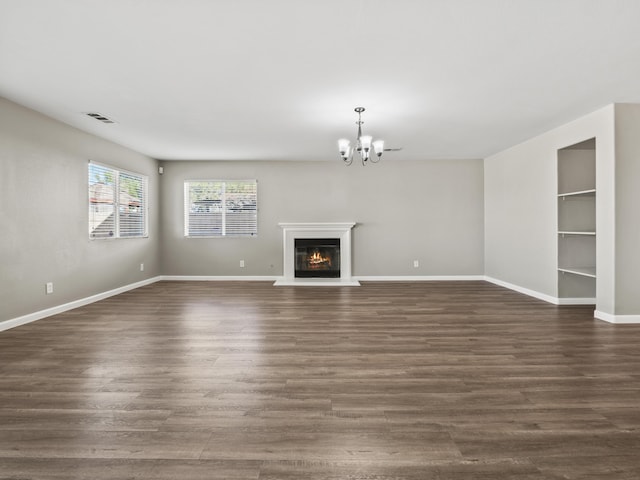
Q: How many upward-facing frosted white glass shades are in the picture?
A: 5